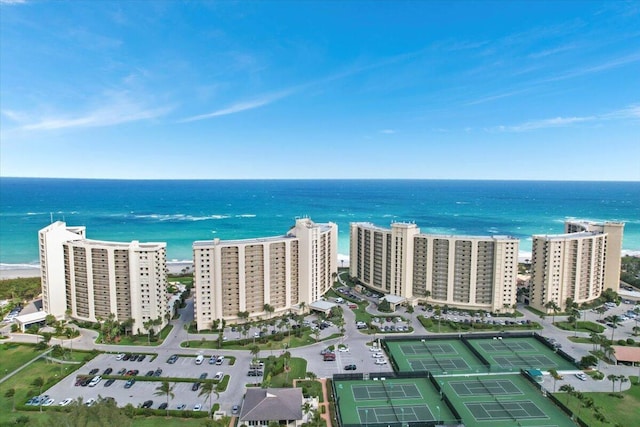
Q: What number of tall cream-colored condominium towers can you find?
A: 4